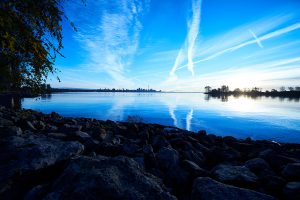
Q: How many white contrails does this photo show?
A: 4